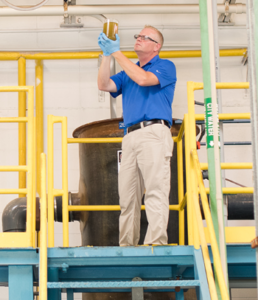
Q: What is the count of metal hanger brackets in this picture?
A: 2